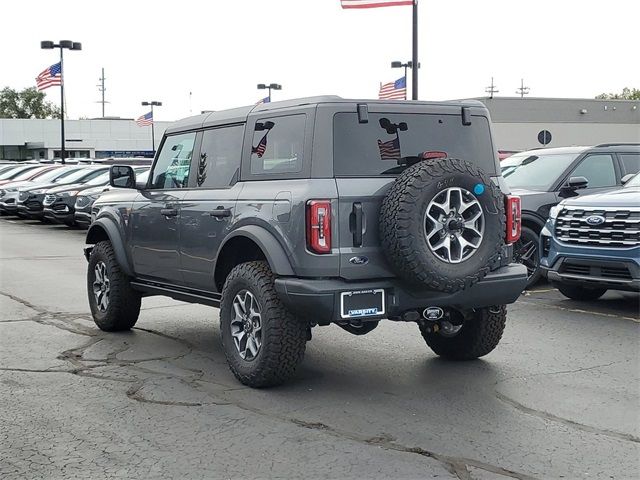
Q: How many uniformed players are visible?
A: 0